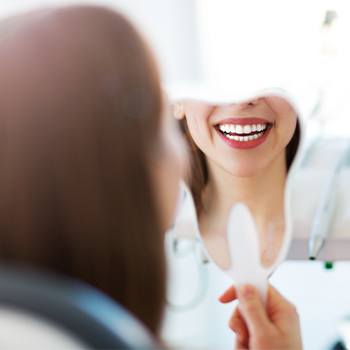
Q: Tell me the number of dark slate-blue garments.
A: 0